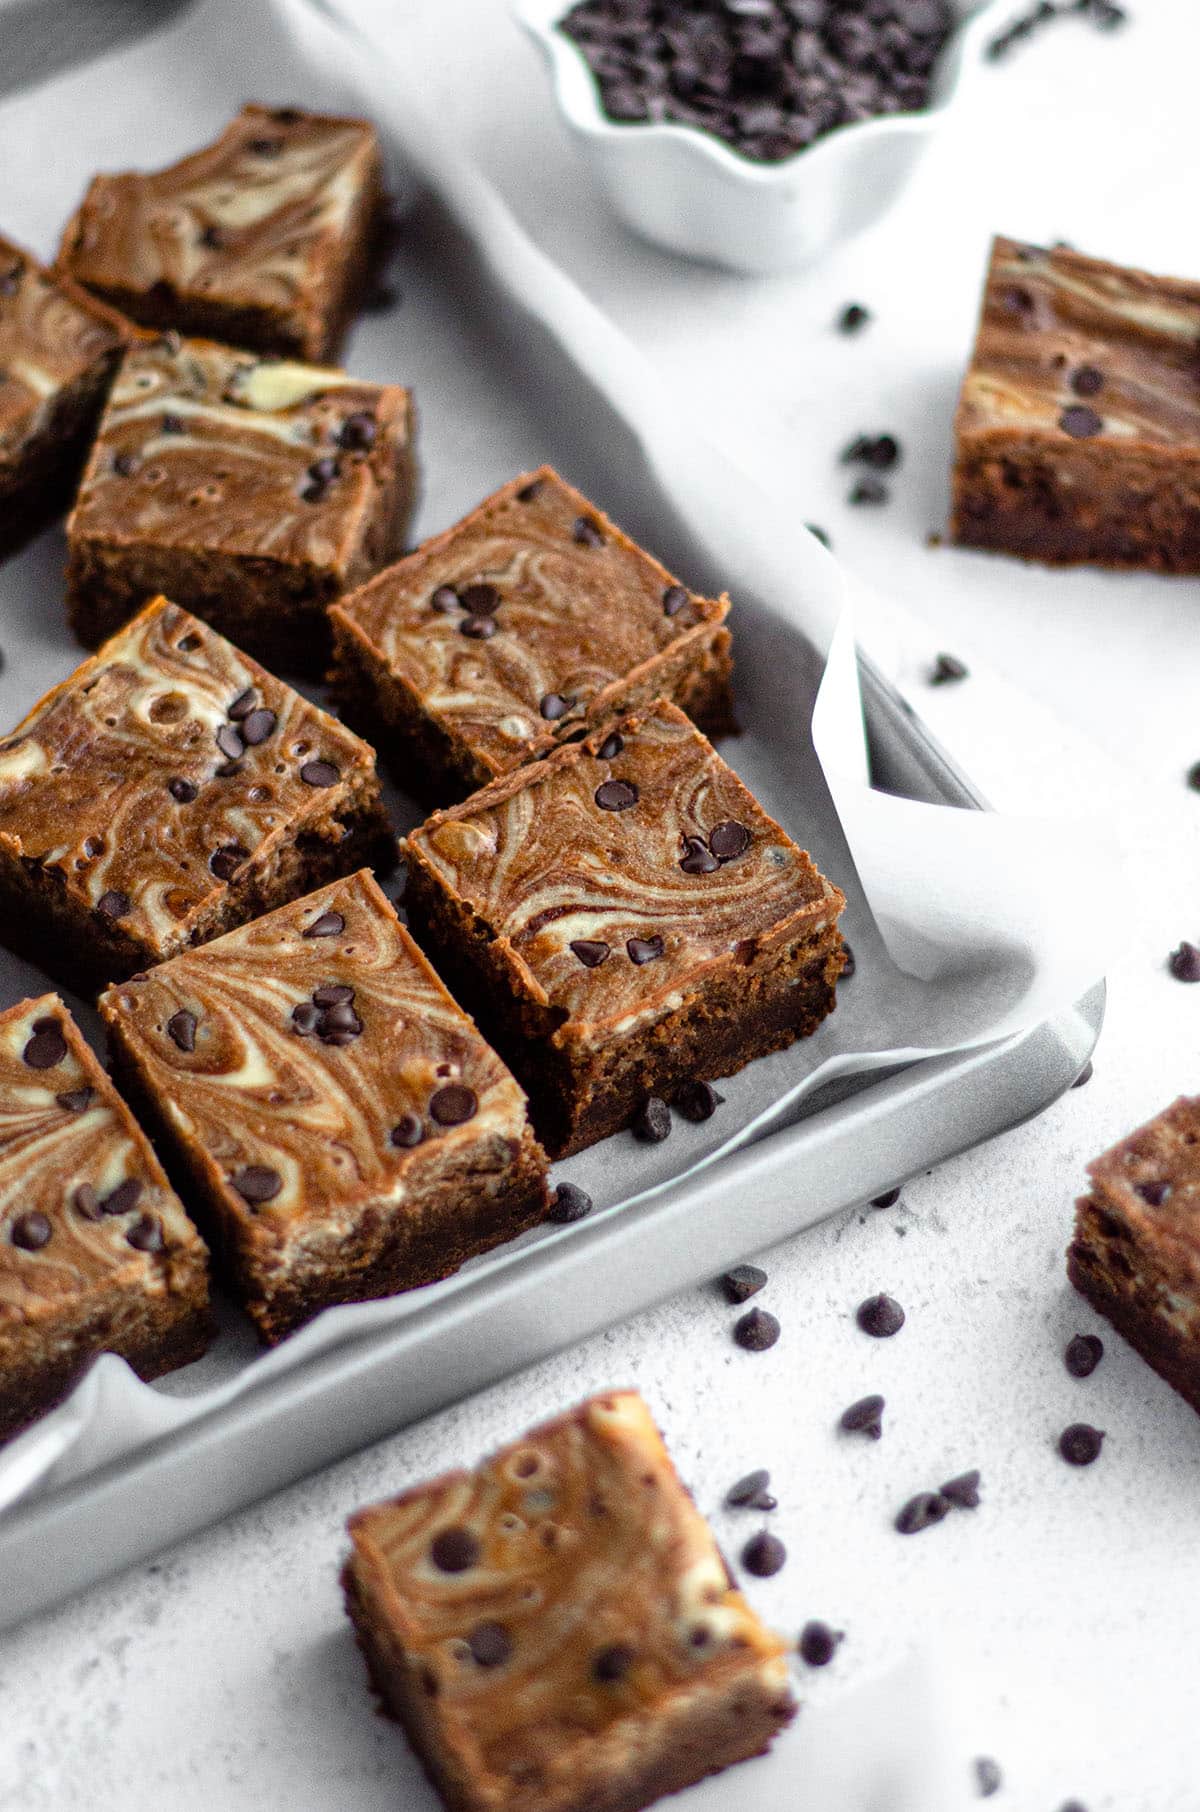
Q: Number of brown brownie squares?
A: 11